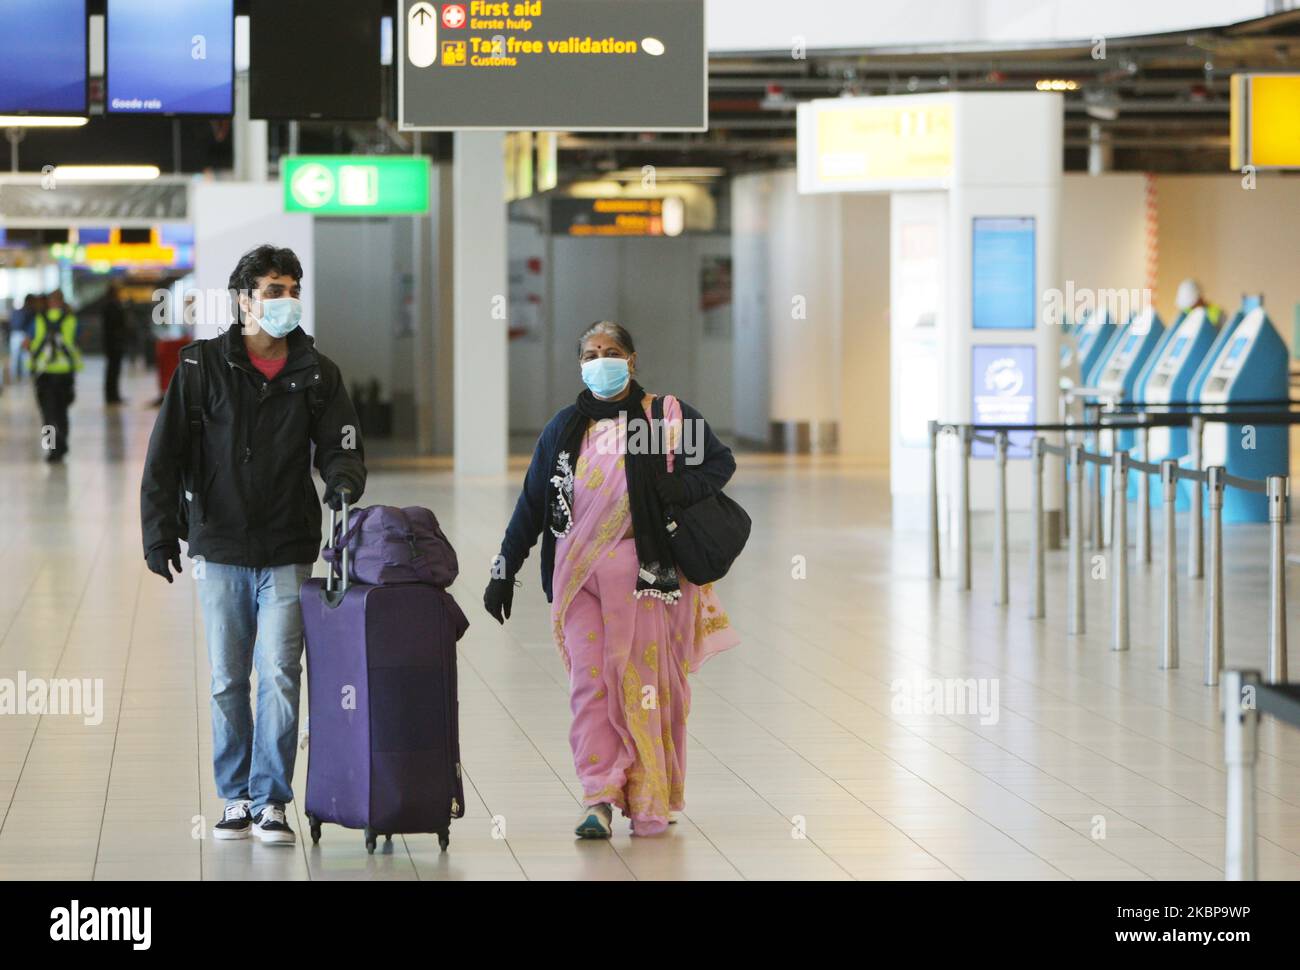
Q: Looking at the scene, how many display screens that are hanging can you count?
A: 3